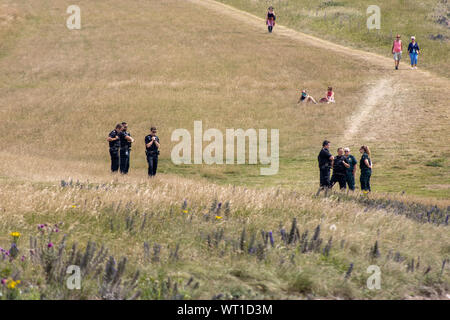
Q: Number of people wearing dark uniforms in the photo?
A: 7